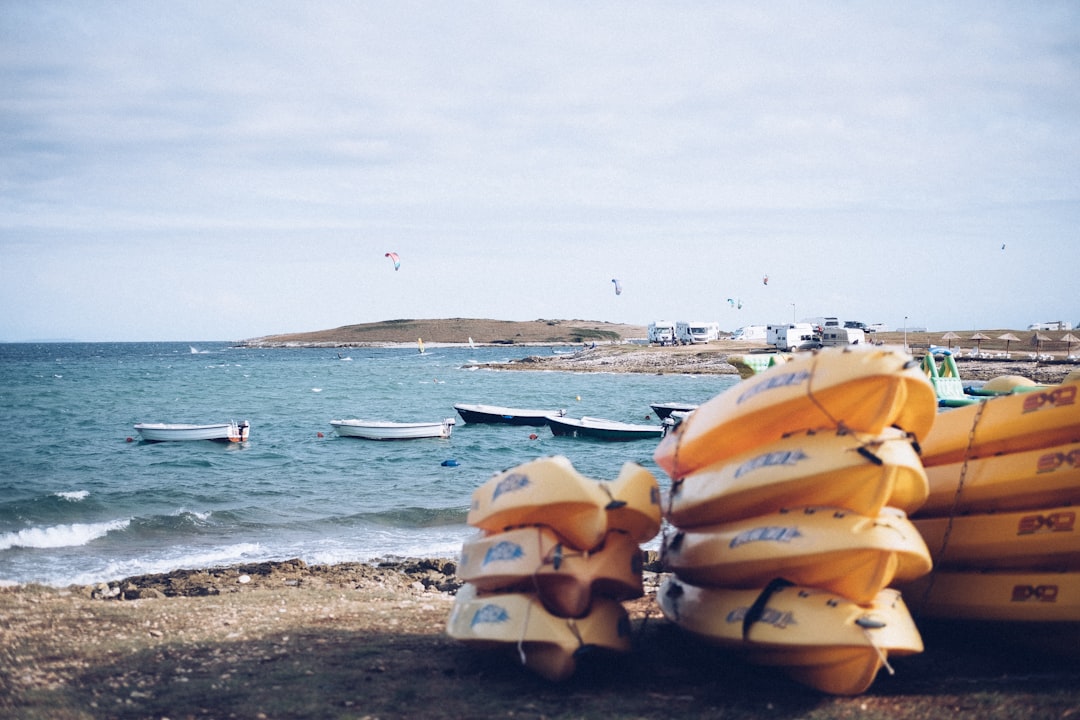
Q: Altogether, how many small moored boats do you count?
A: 5